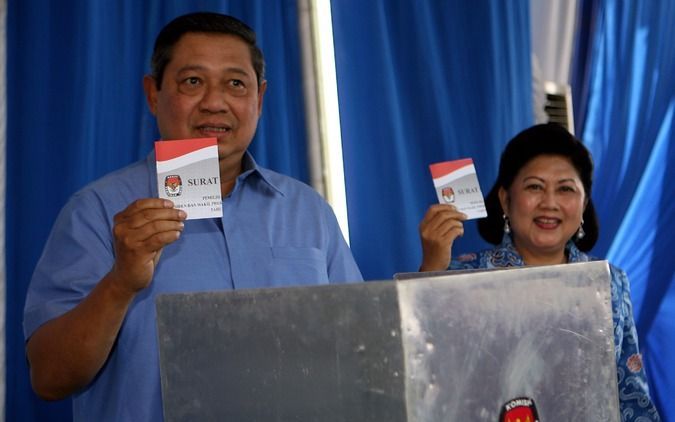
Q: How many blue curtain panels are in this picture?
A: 3